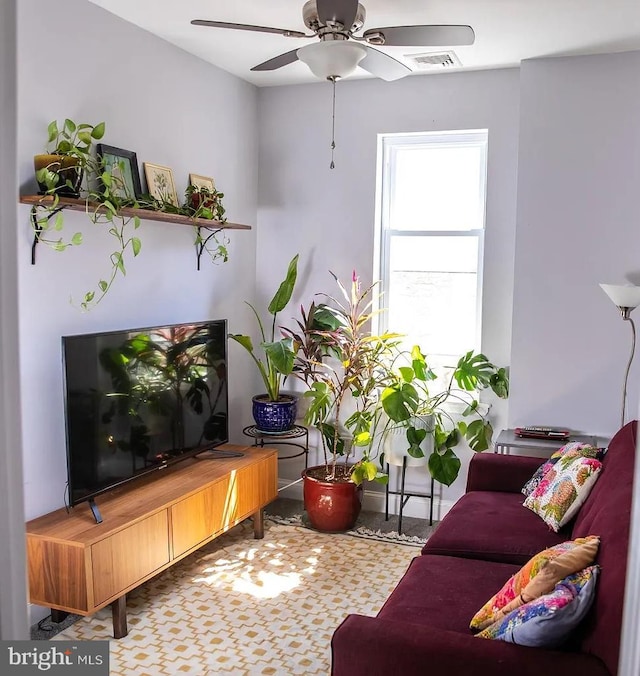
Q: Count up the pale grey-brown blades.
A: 5